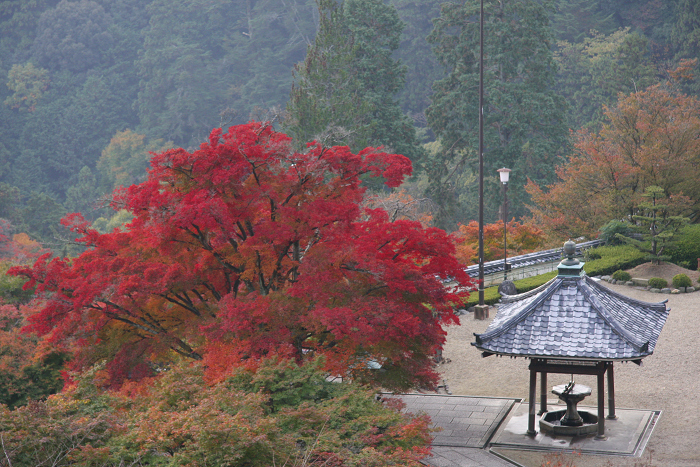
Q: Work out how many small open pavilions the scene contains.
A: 1